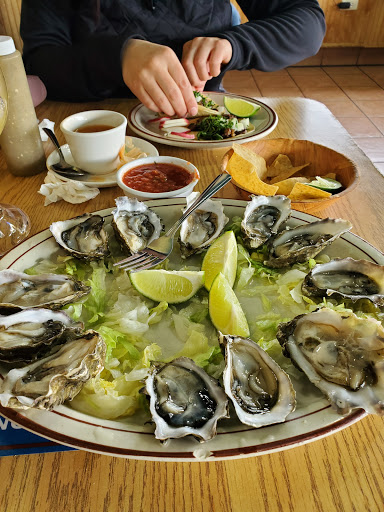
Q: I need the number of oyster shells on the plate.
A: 12